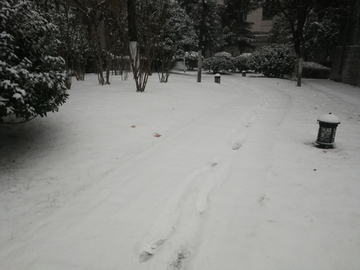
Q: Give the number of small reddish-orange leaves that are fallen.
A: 2